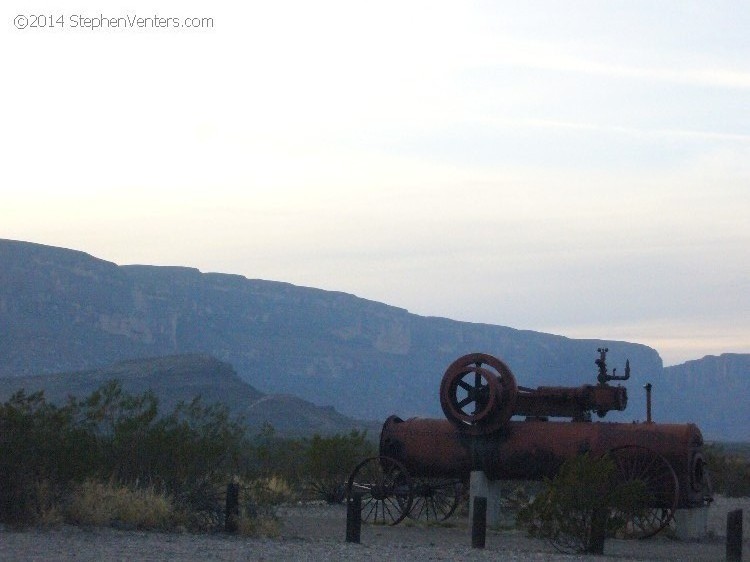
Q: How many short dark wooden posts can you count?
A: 5